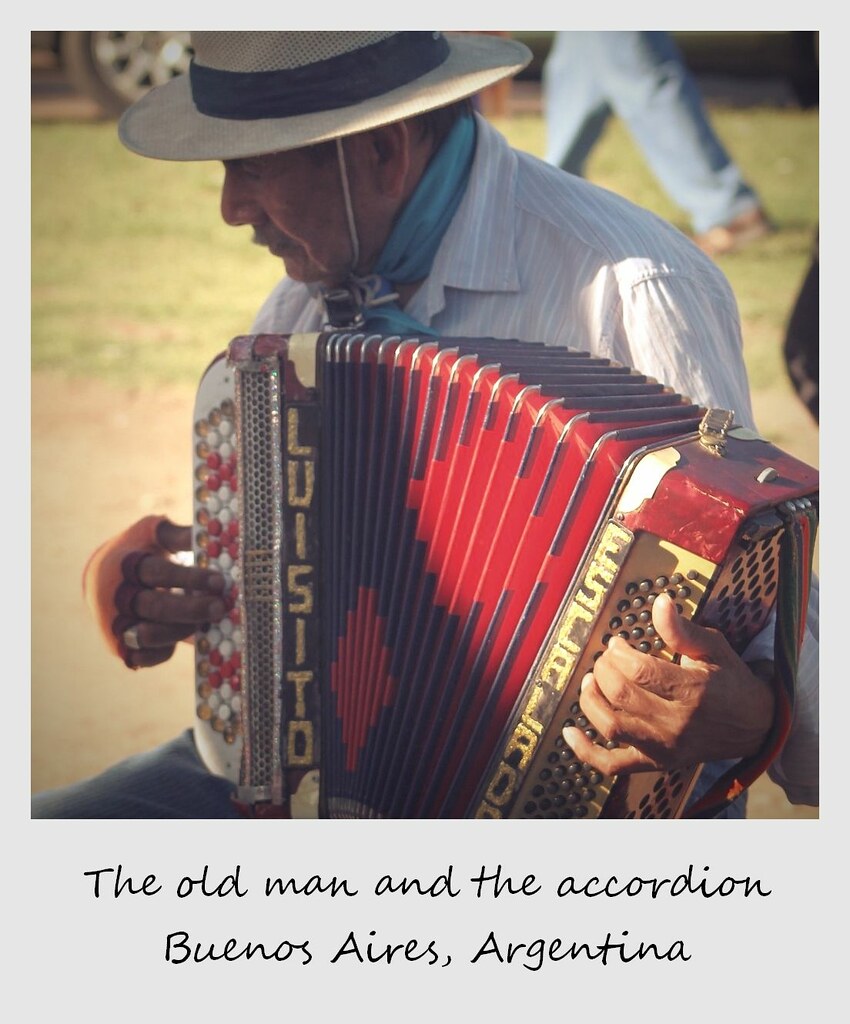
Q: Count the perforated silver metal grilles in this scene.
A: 1